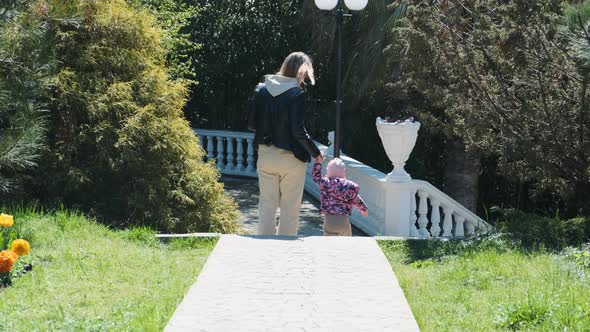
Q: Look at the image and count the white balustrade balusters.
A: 12